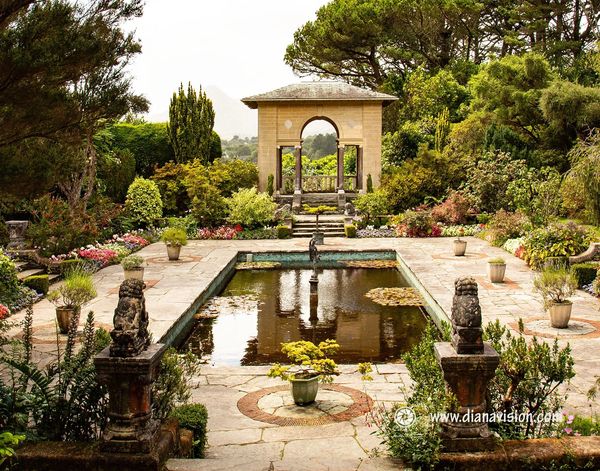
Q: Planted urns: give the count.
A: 8